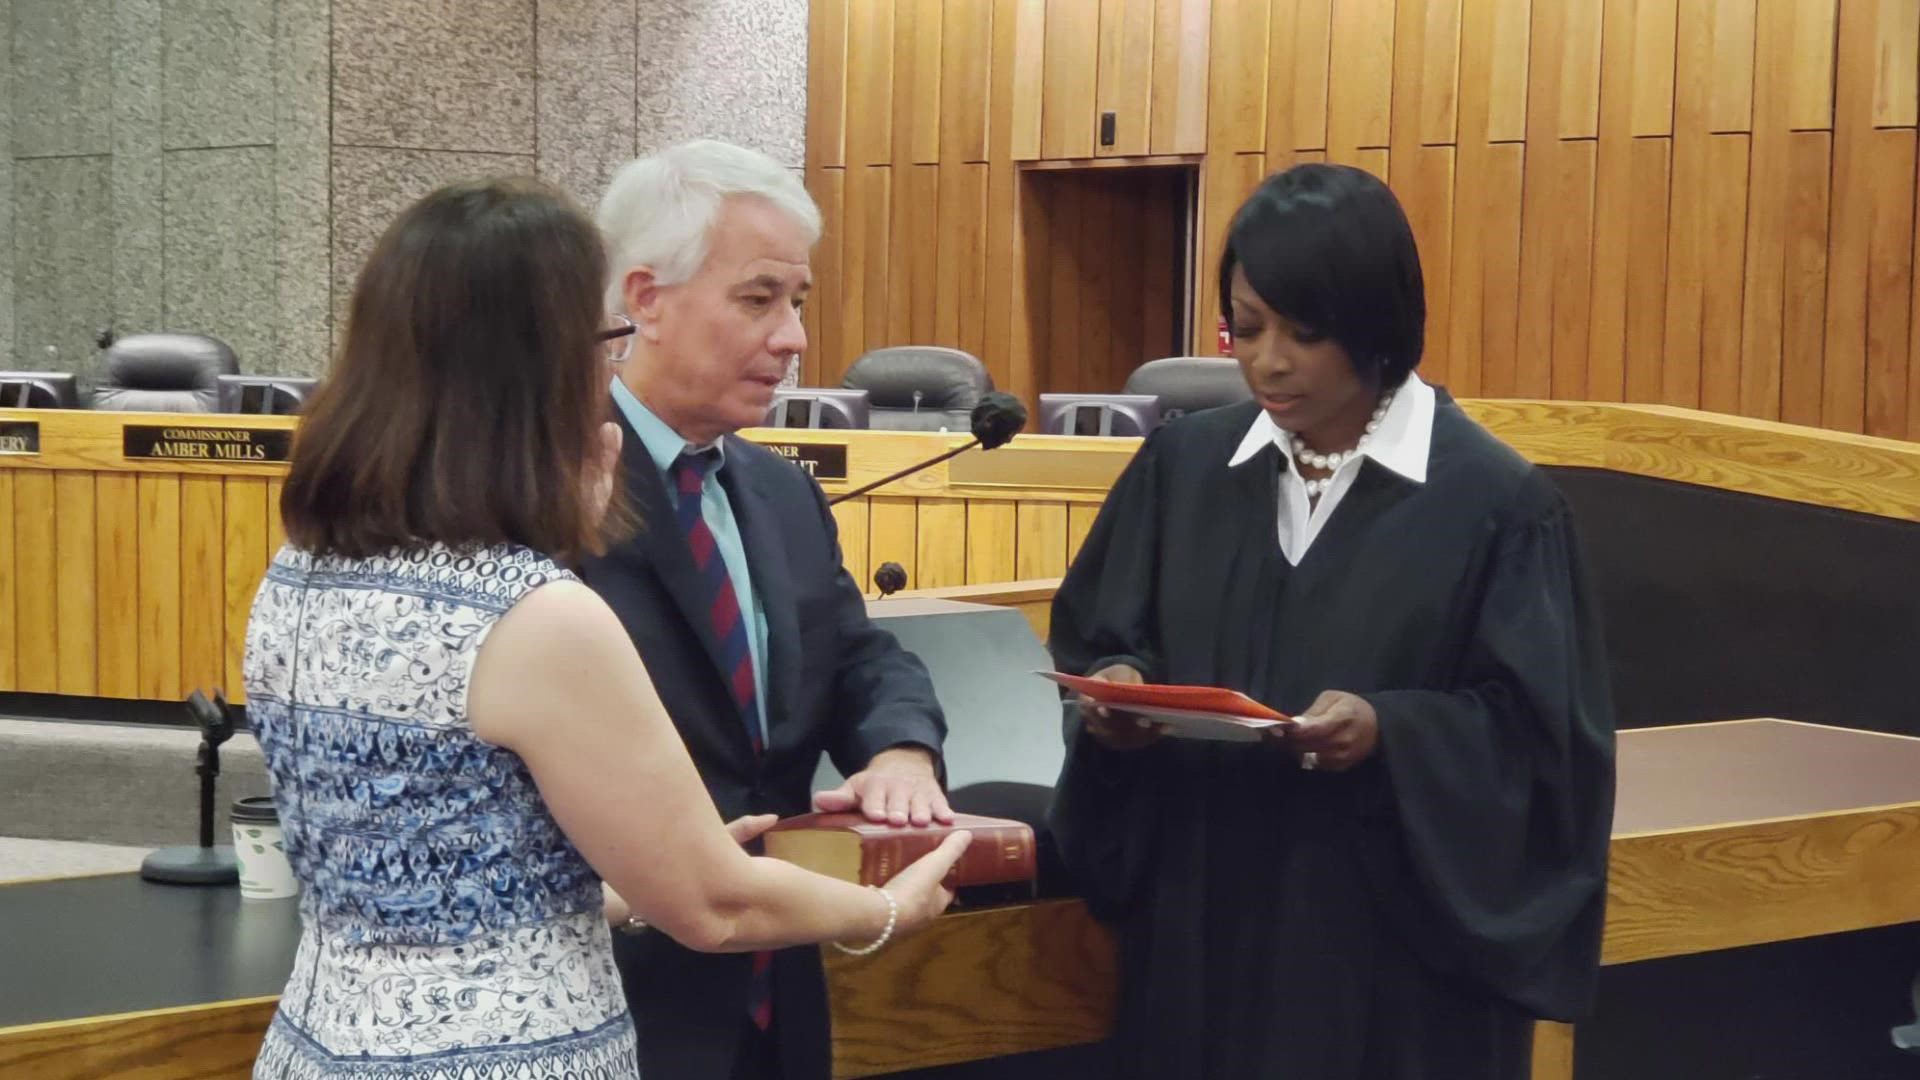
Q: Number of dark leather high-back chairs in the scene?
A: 3